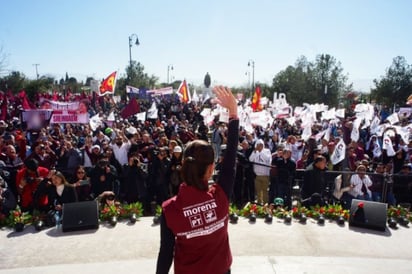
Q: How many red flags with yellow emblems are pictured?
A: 3